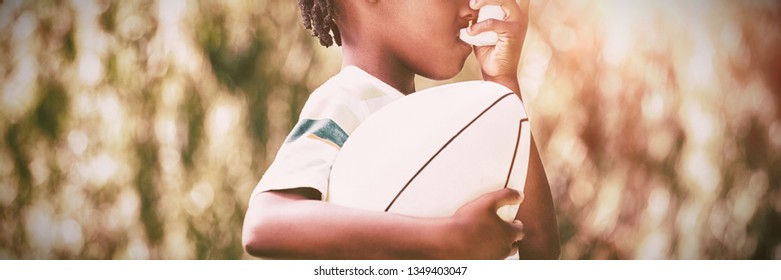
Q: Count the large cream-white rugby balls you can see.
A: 1